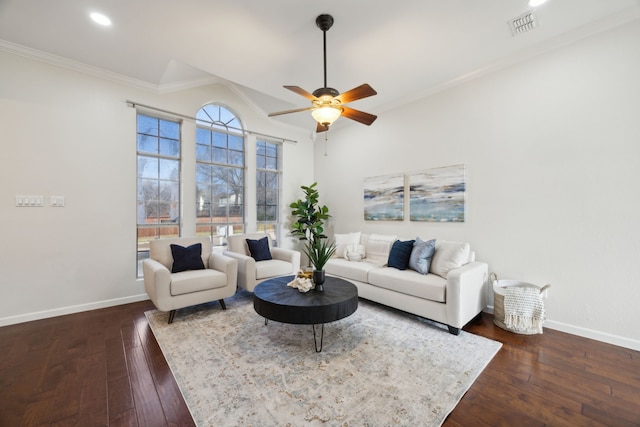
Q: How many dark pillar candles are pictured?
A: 0